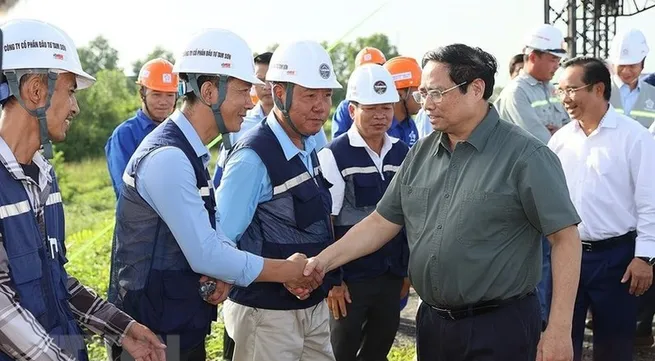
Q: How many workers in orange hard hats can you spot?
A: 3